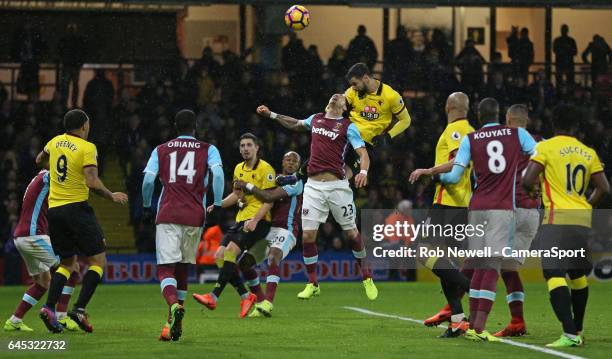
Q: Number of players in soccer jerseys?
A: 11